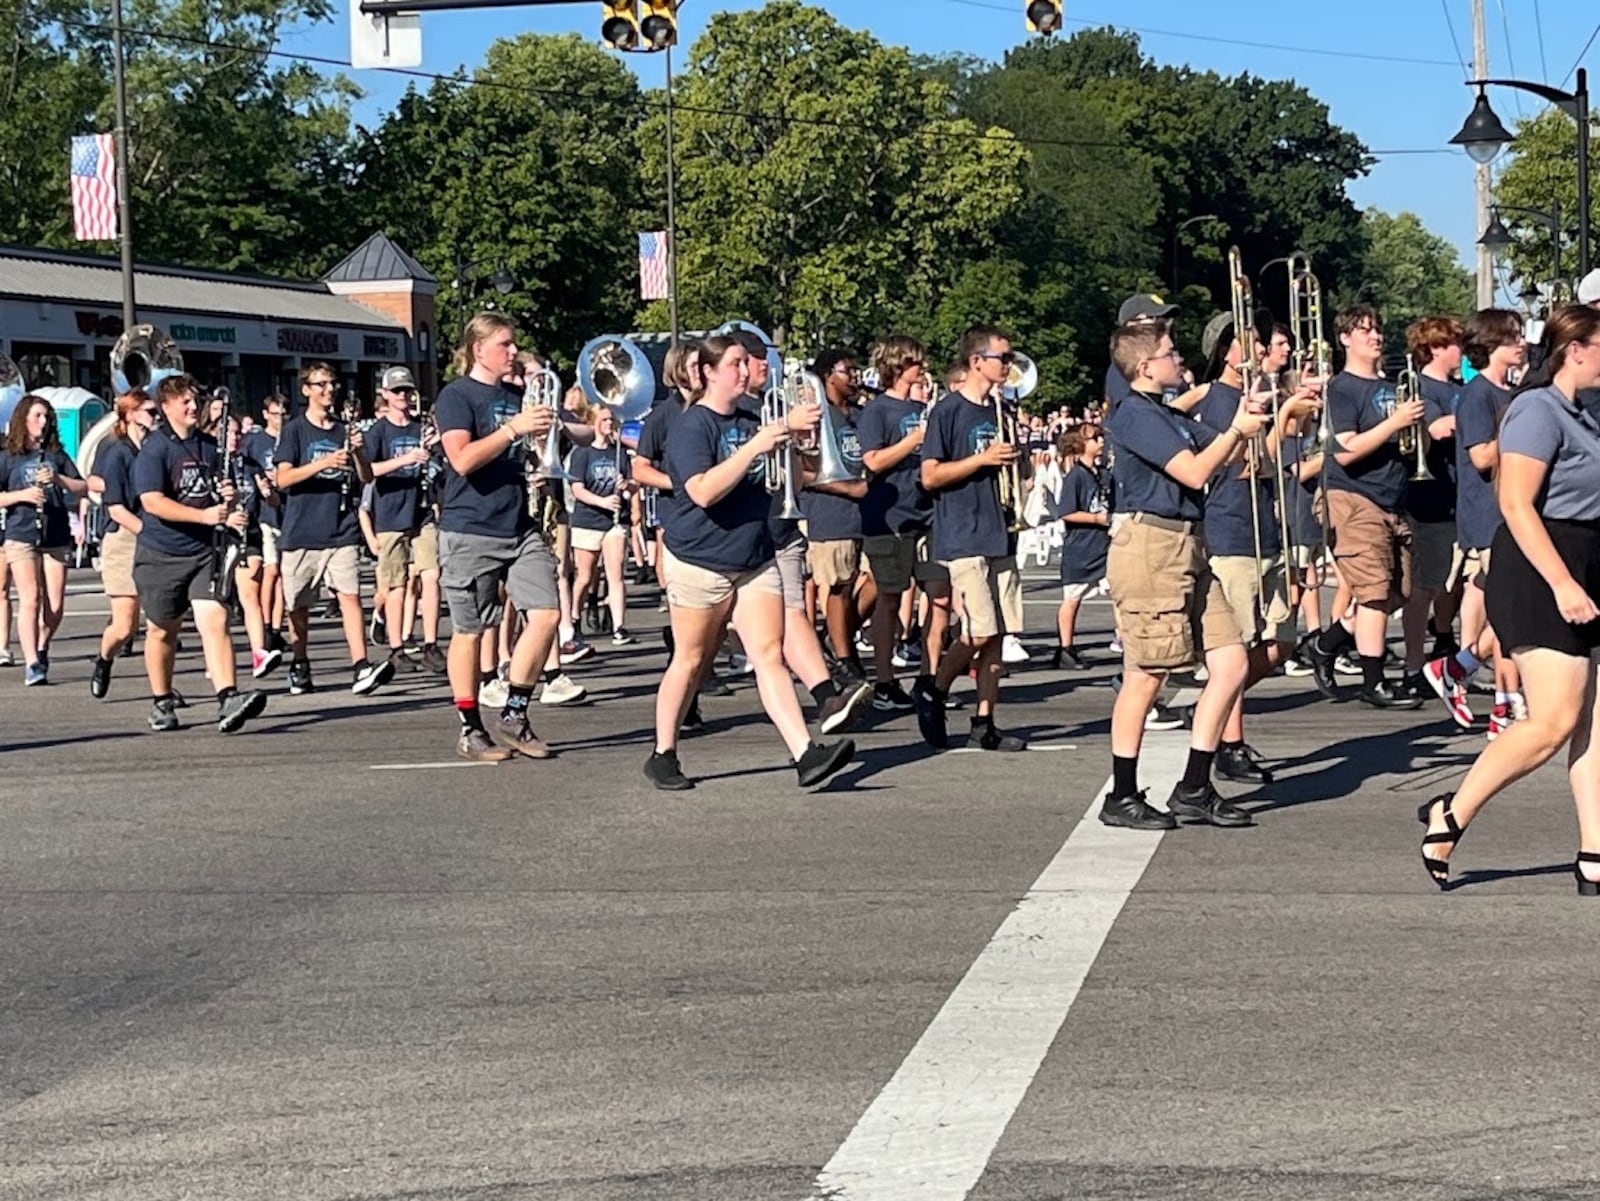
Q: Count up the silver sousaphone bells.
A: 5